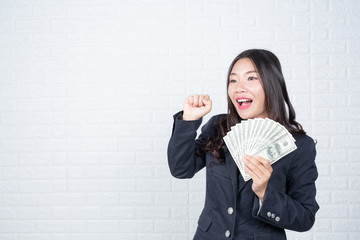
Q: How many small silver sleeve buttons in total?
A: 3